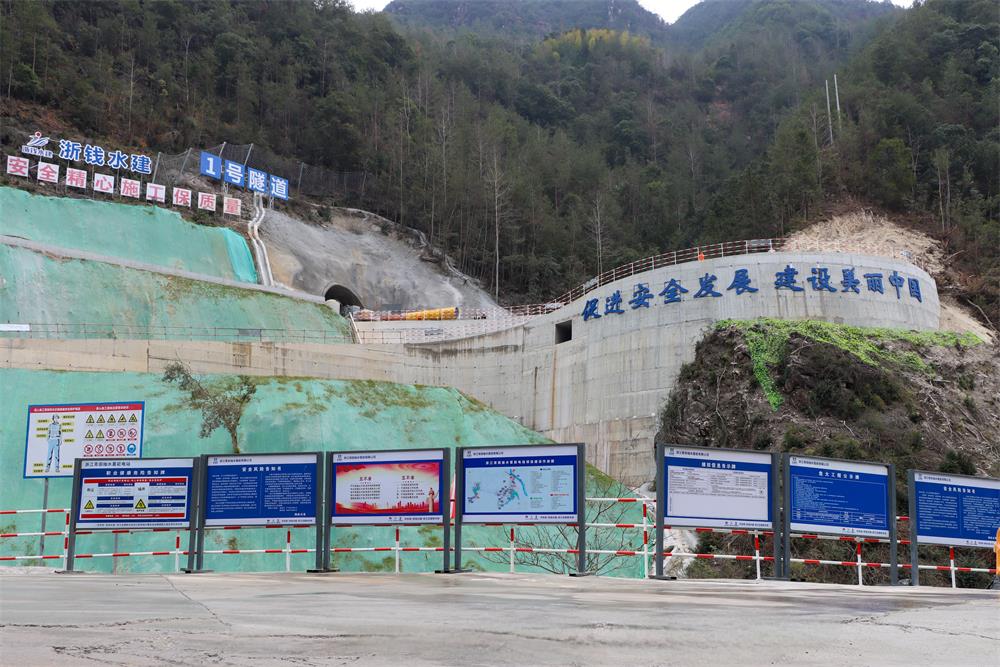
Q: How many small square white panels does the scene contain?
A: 9